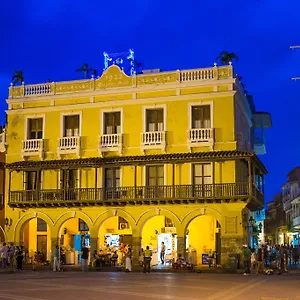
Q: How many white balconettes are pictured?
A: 5